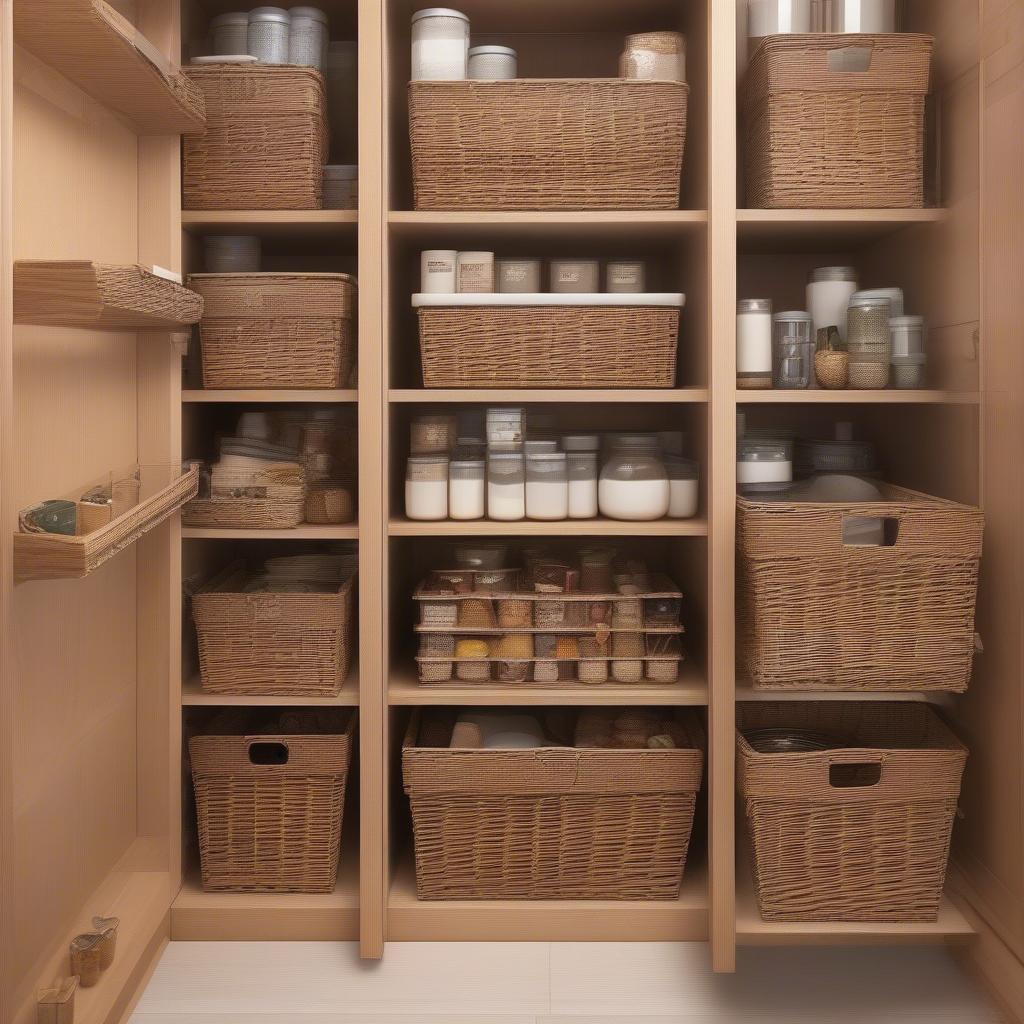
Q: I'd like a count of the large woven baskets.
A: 10